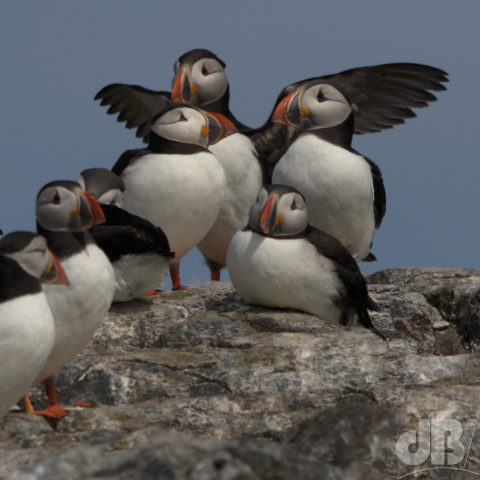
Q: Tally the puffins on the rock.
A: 7